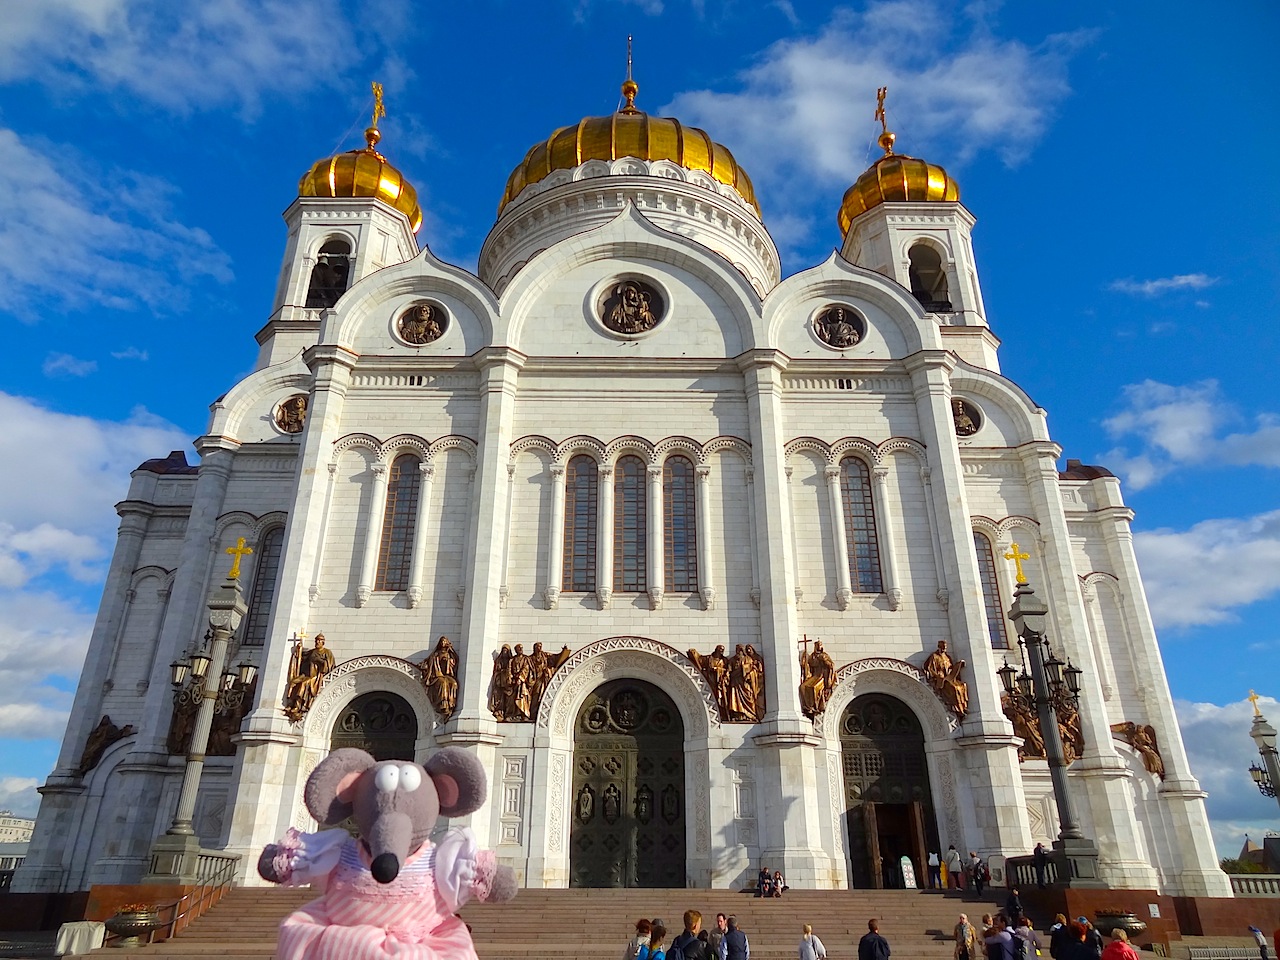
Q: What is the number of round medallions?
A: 5